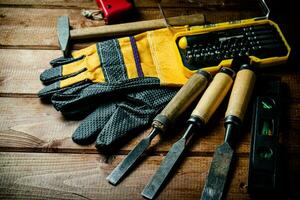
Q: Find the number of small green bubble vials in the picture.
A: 3